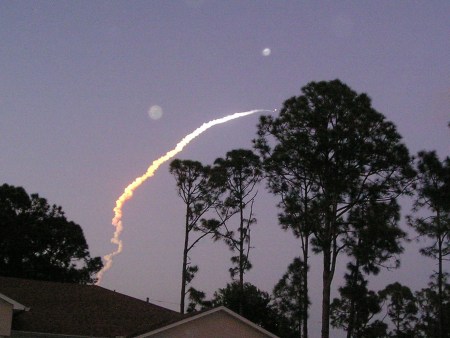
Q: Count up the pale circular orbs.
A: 2